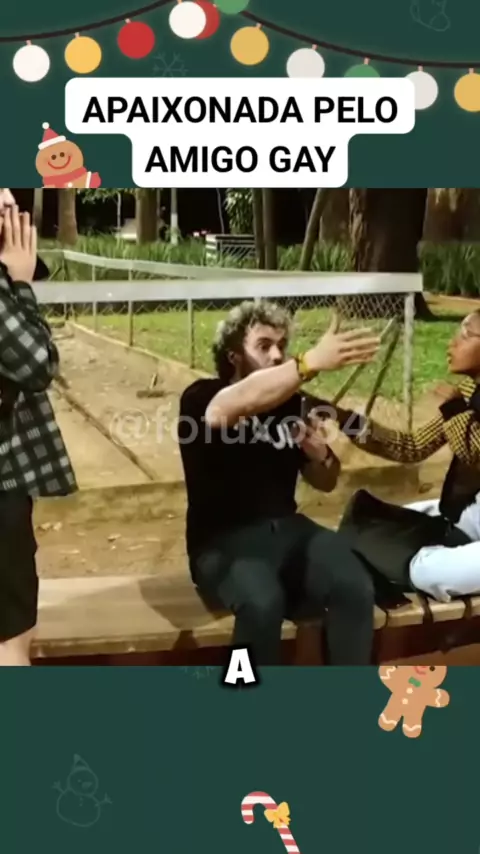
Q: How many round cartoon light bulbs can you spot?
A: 11